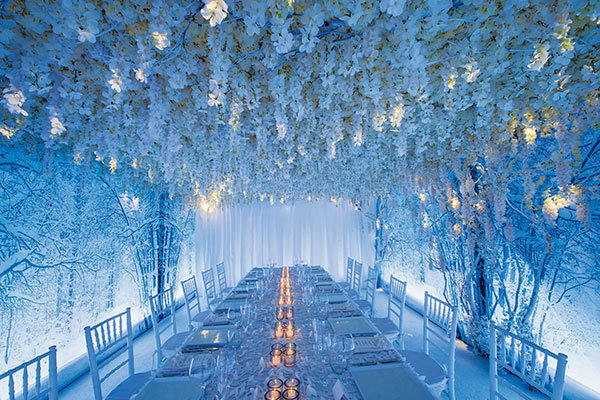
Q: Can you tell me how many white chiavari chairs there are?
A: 12